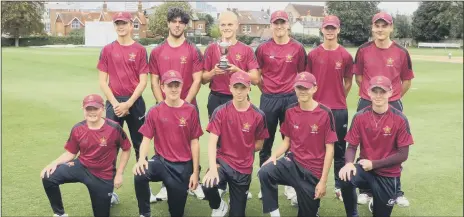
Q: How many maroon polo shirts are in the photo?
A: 11